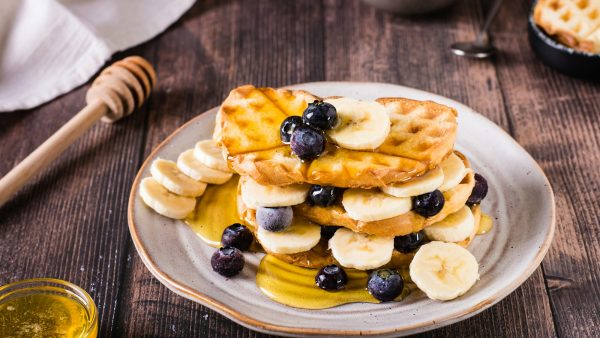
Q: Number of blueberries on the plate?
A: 13